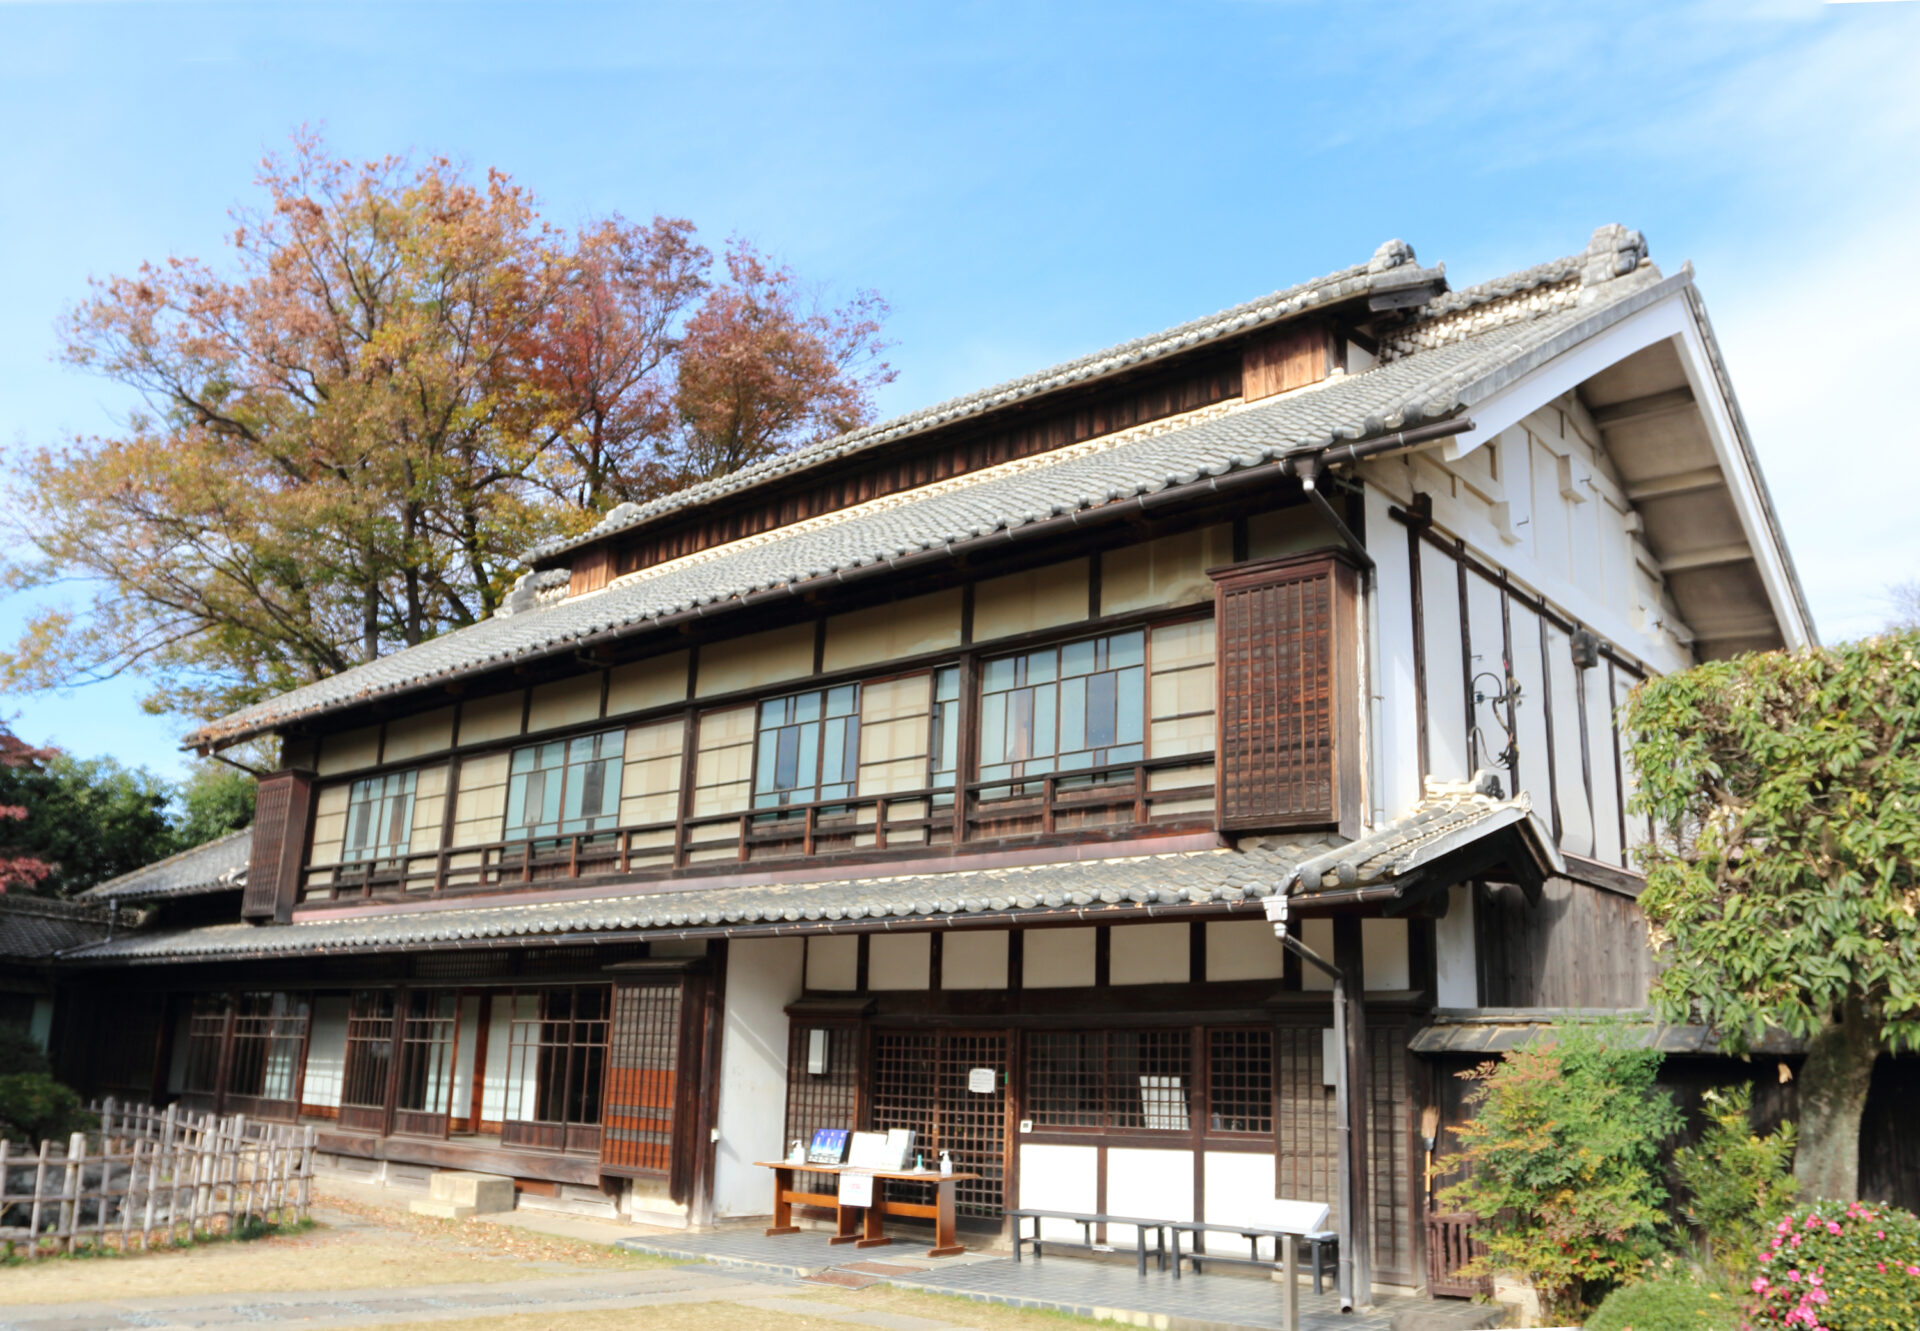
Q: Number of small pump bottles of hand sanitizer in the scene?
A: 2